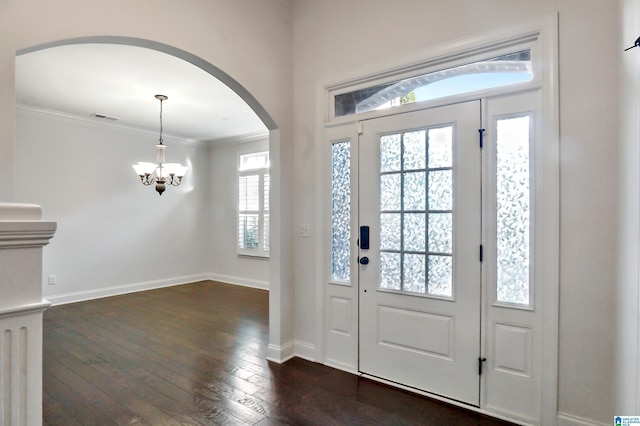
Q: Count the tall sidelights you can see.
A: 2